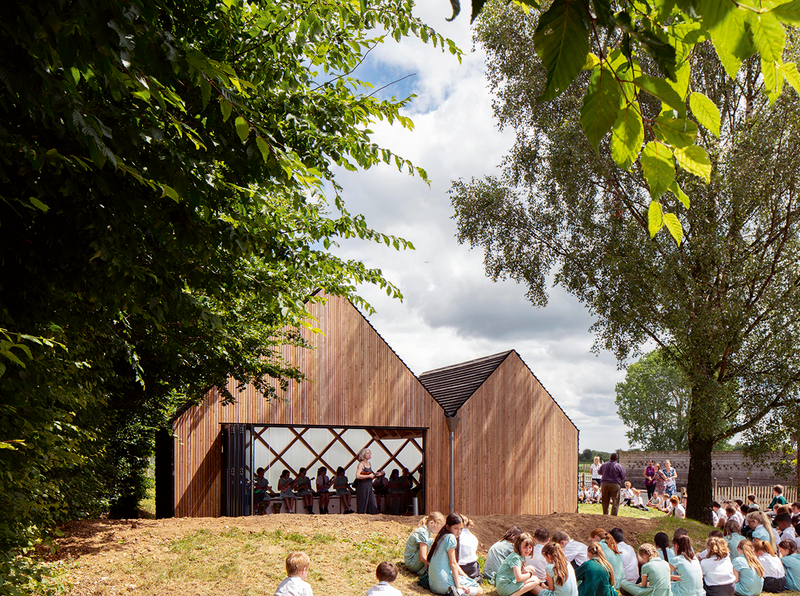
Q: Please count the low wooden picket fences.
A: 1